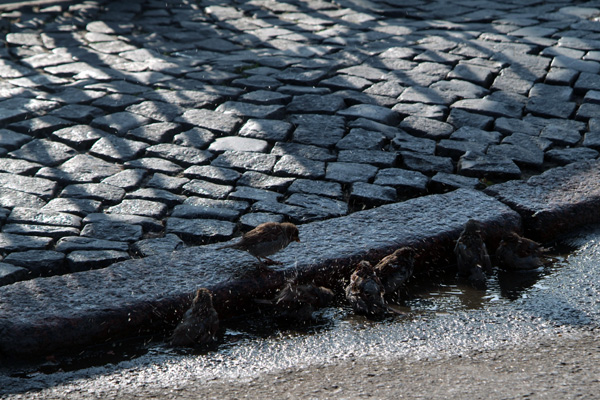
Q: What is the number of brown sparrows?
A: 7